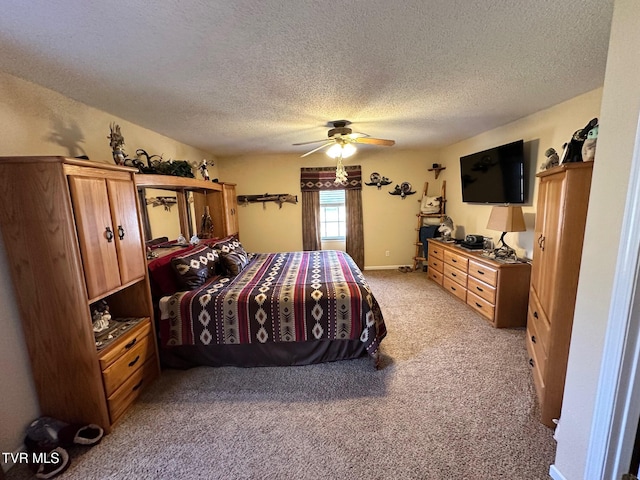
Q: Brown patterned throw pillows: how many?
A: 2